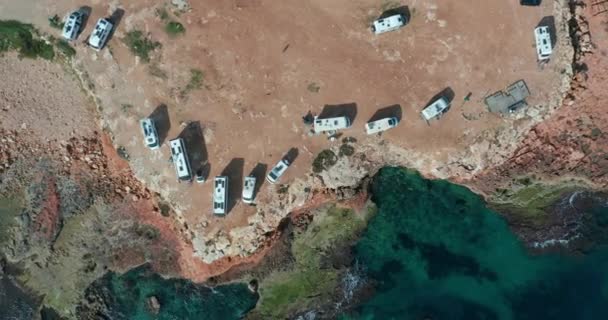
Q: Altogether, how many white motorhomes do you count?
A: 12